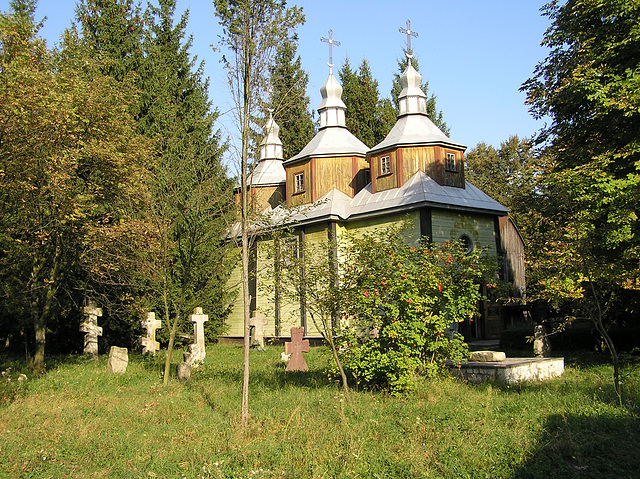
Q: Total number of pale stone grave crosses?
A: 4